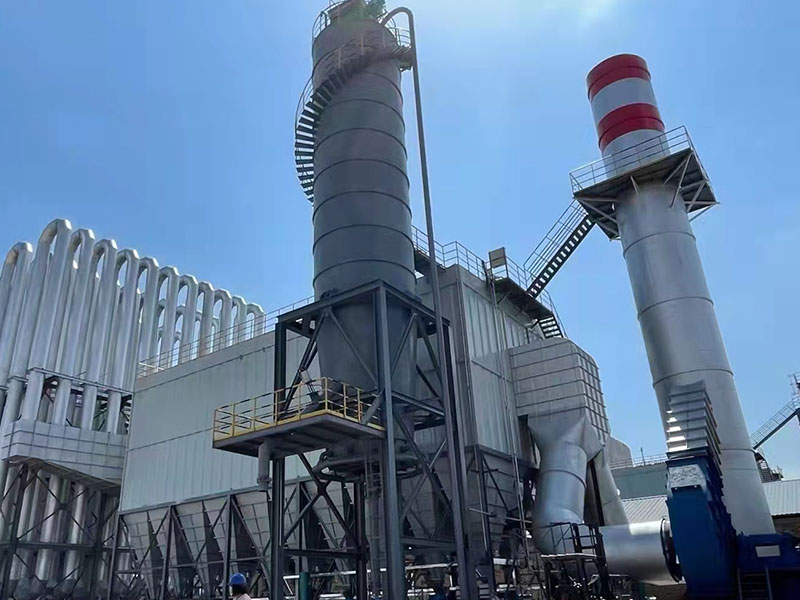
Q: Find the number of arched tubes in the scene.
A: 12